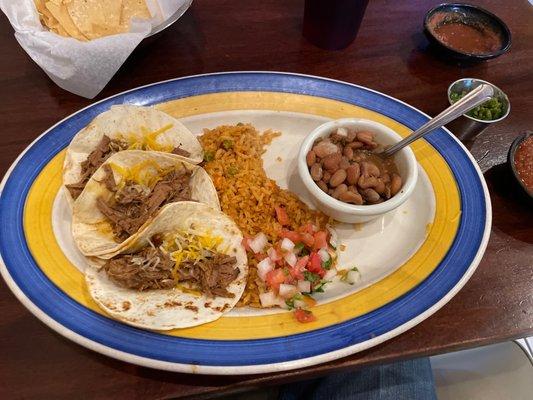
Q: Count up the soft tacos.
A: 3